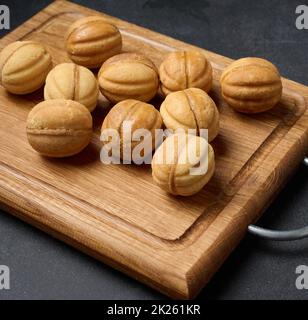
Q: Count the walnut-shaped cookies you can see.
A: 10